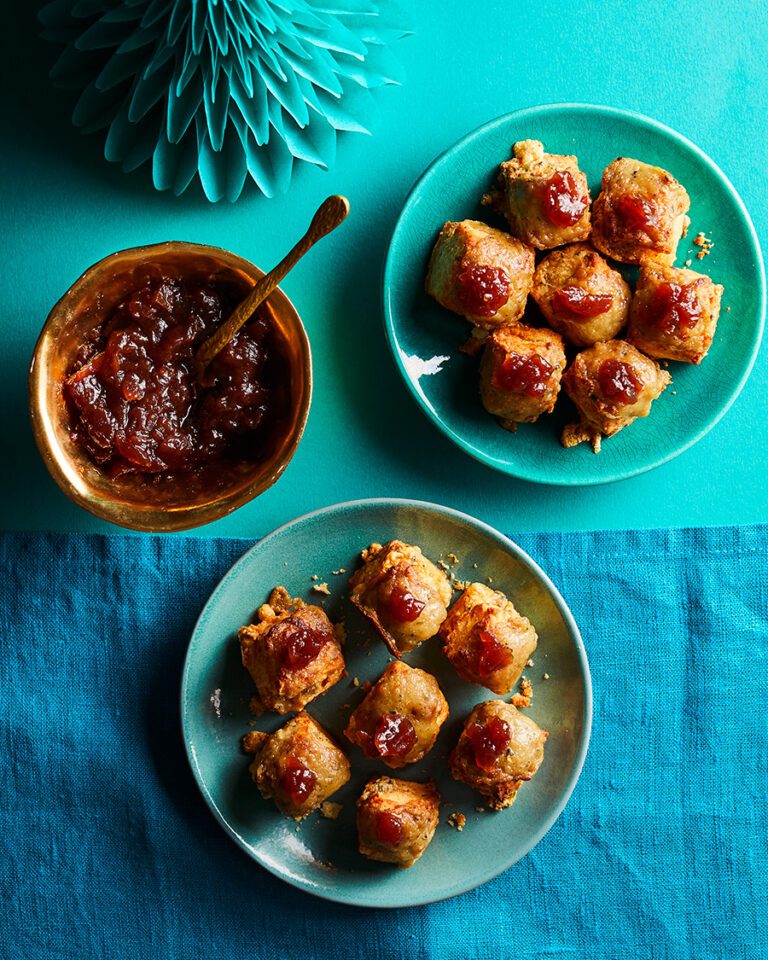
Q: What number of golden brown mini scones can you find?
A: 14